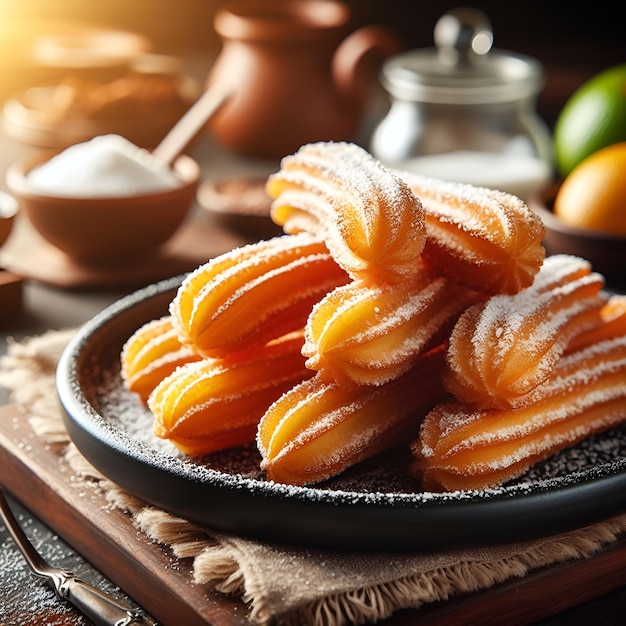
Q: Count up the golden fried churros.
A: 9